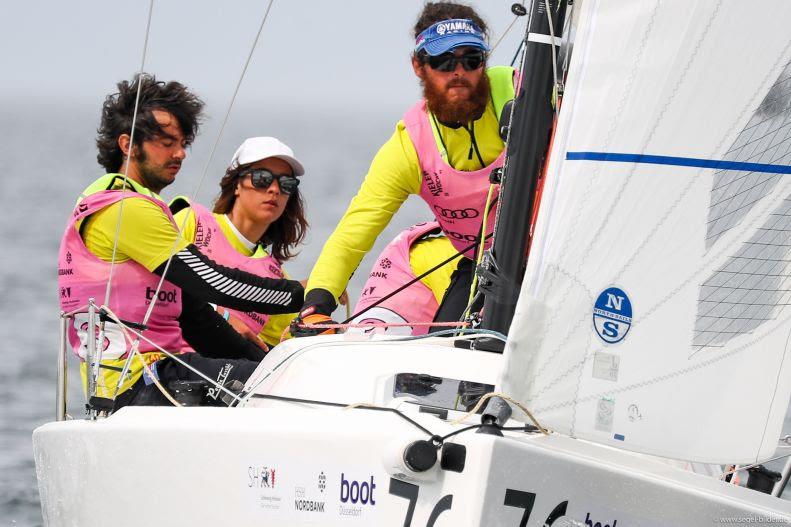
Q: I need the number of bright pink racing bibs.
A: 4